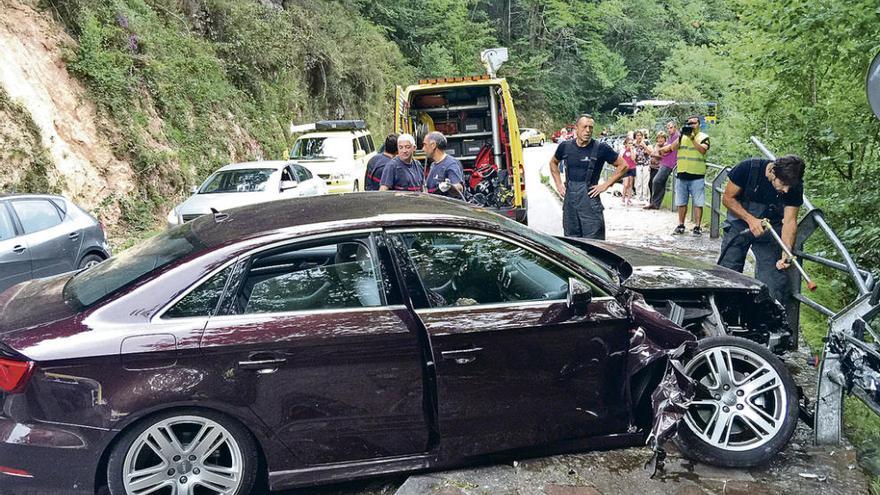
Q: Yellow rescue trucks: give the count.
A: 1